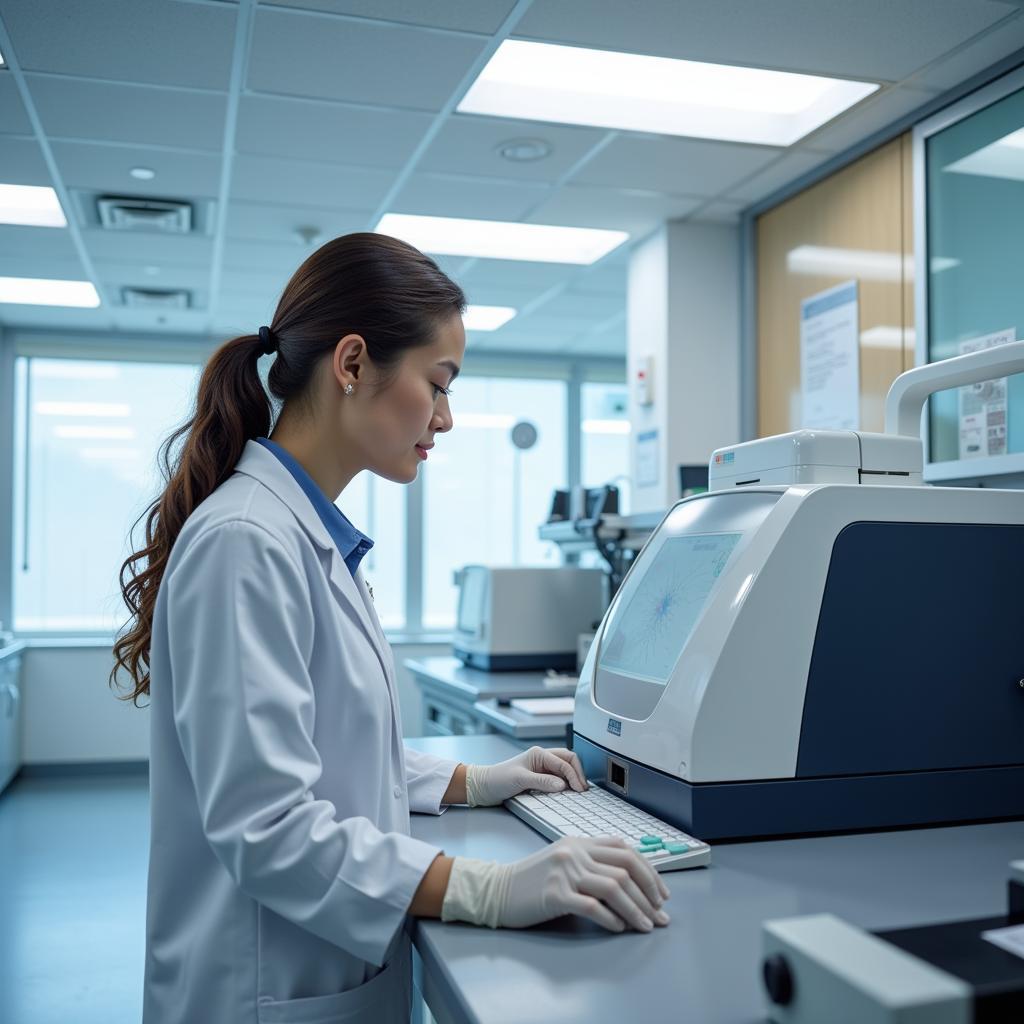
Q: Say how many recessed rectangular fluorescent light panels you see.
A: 5